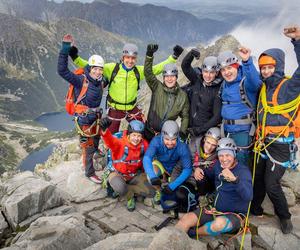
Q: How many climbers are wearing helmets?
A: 10